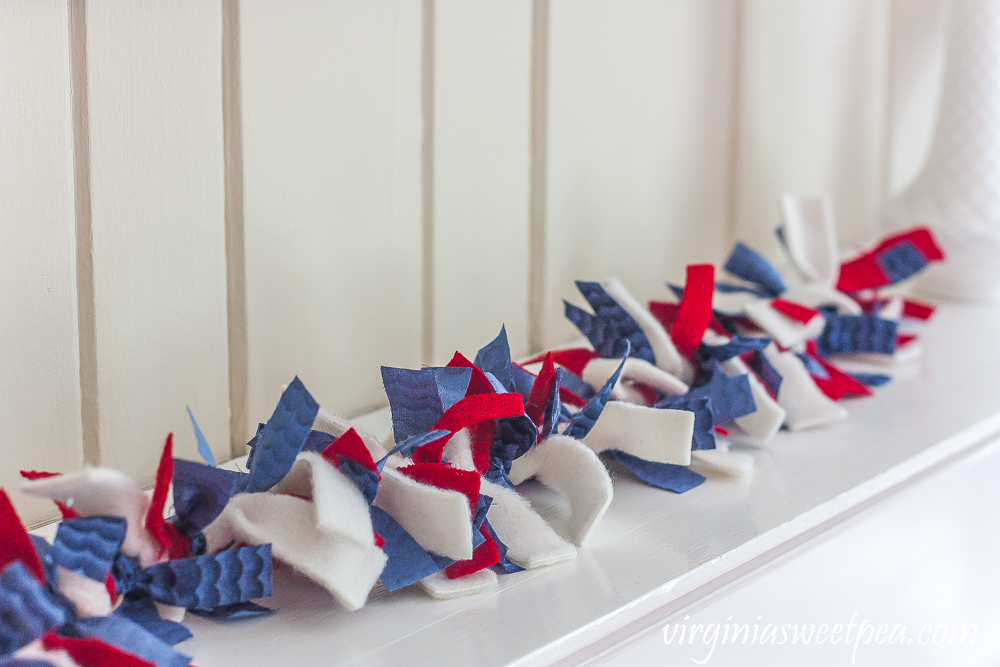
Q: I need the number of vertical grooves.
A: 6